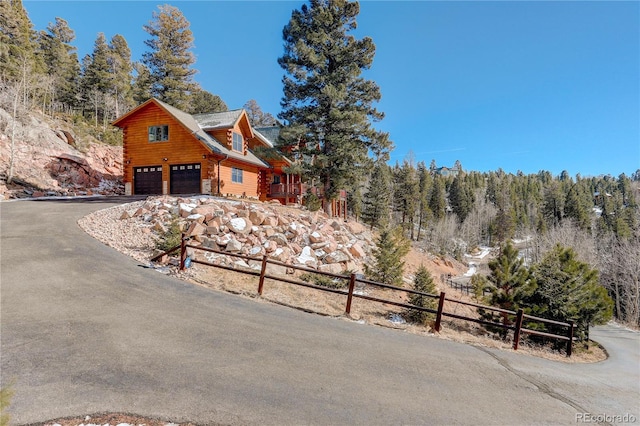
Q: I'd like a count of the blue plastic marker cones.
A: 0